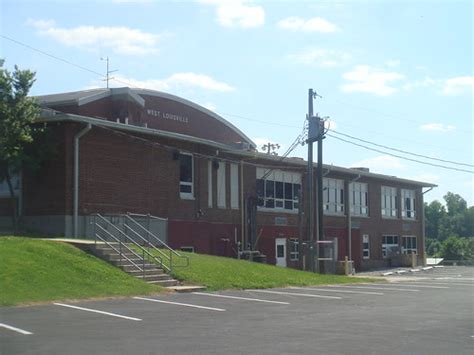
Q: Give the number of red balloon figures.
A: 0